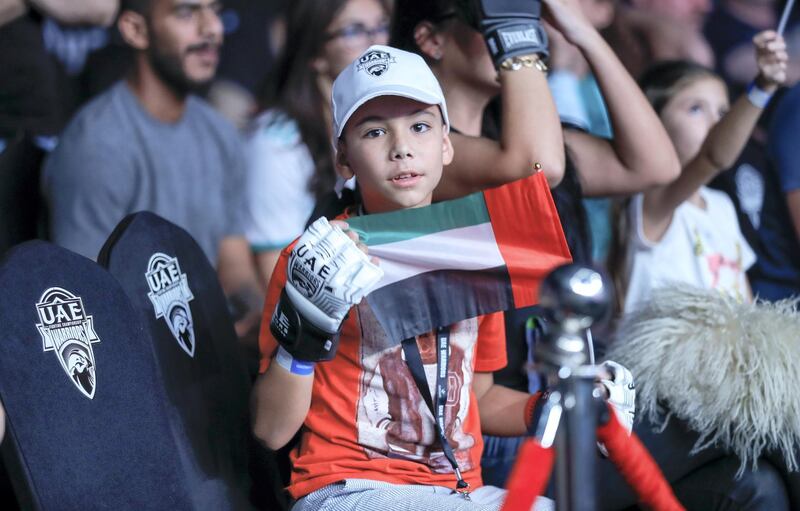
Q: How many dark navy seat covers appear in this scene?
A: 2